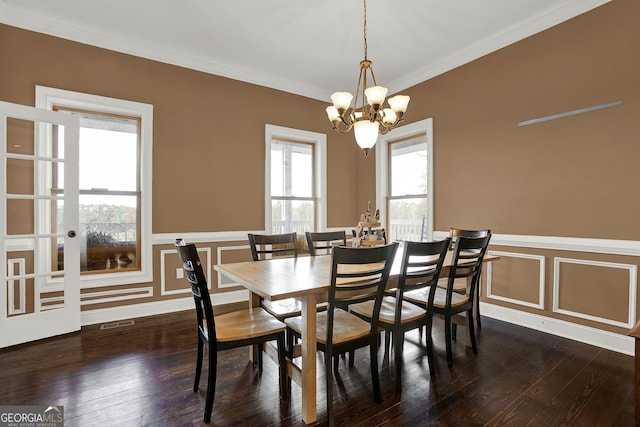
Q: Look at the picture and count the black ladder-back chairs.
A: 8